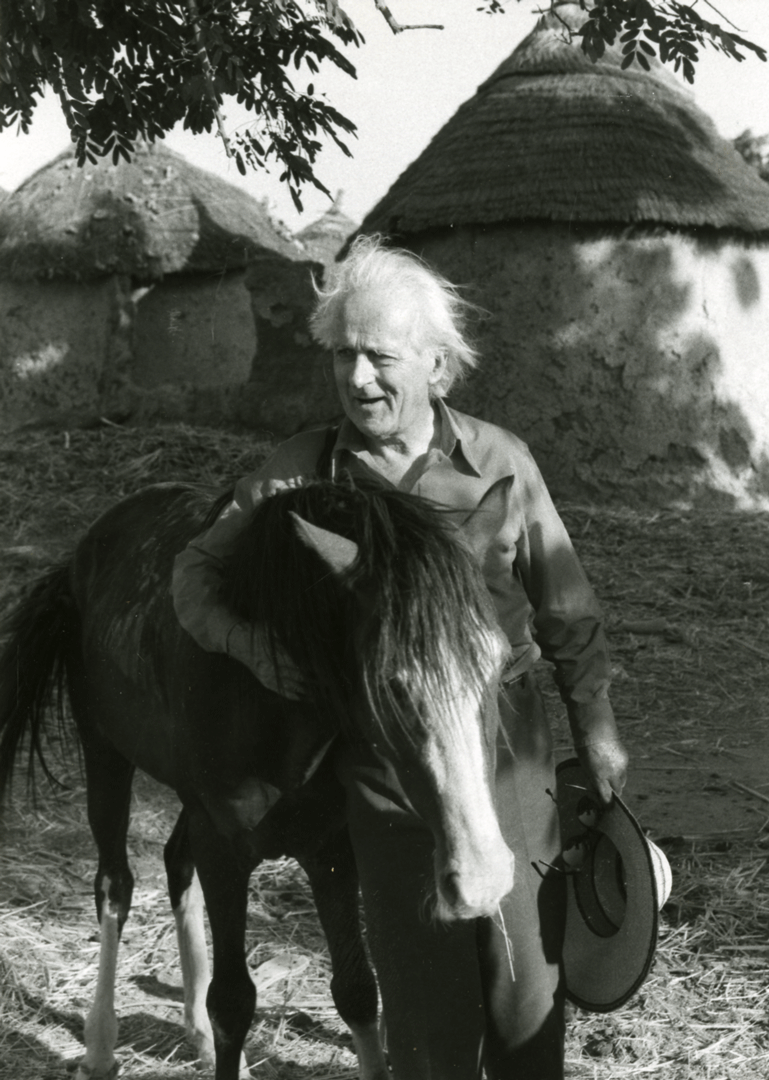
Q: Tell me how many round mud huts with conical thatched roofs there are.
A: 3